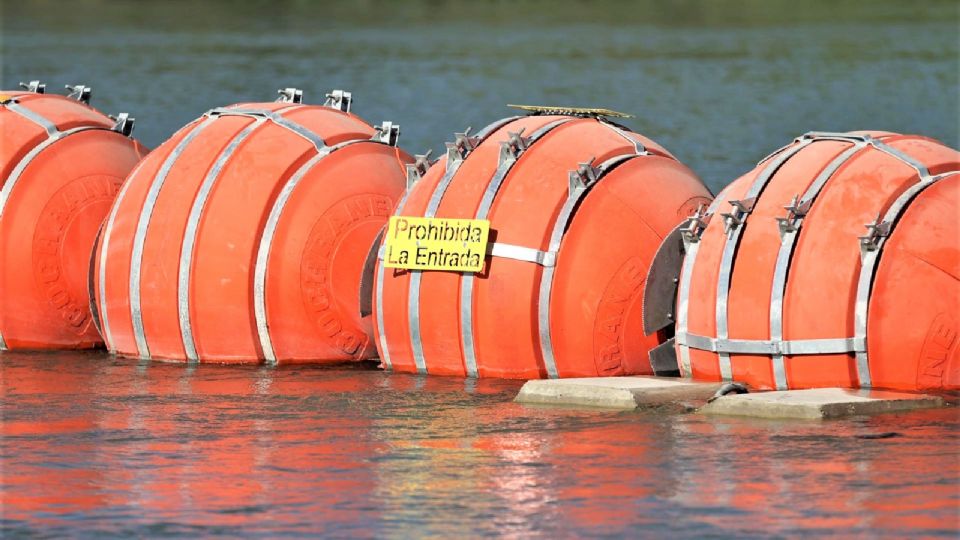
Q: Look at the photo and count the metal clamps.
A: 14